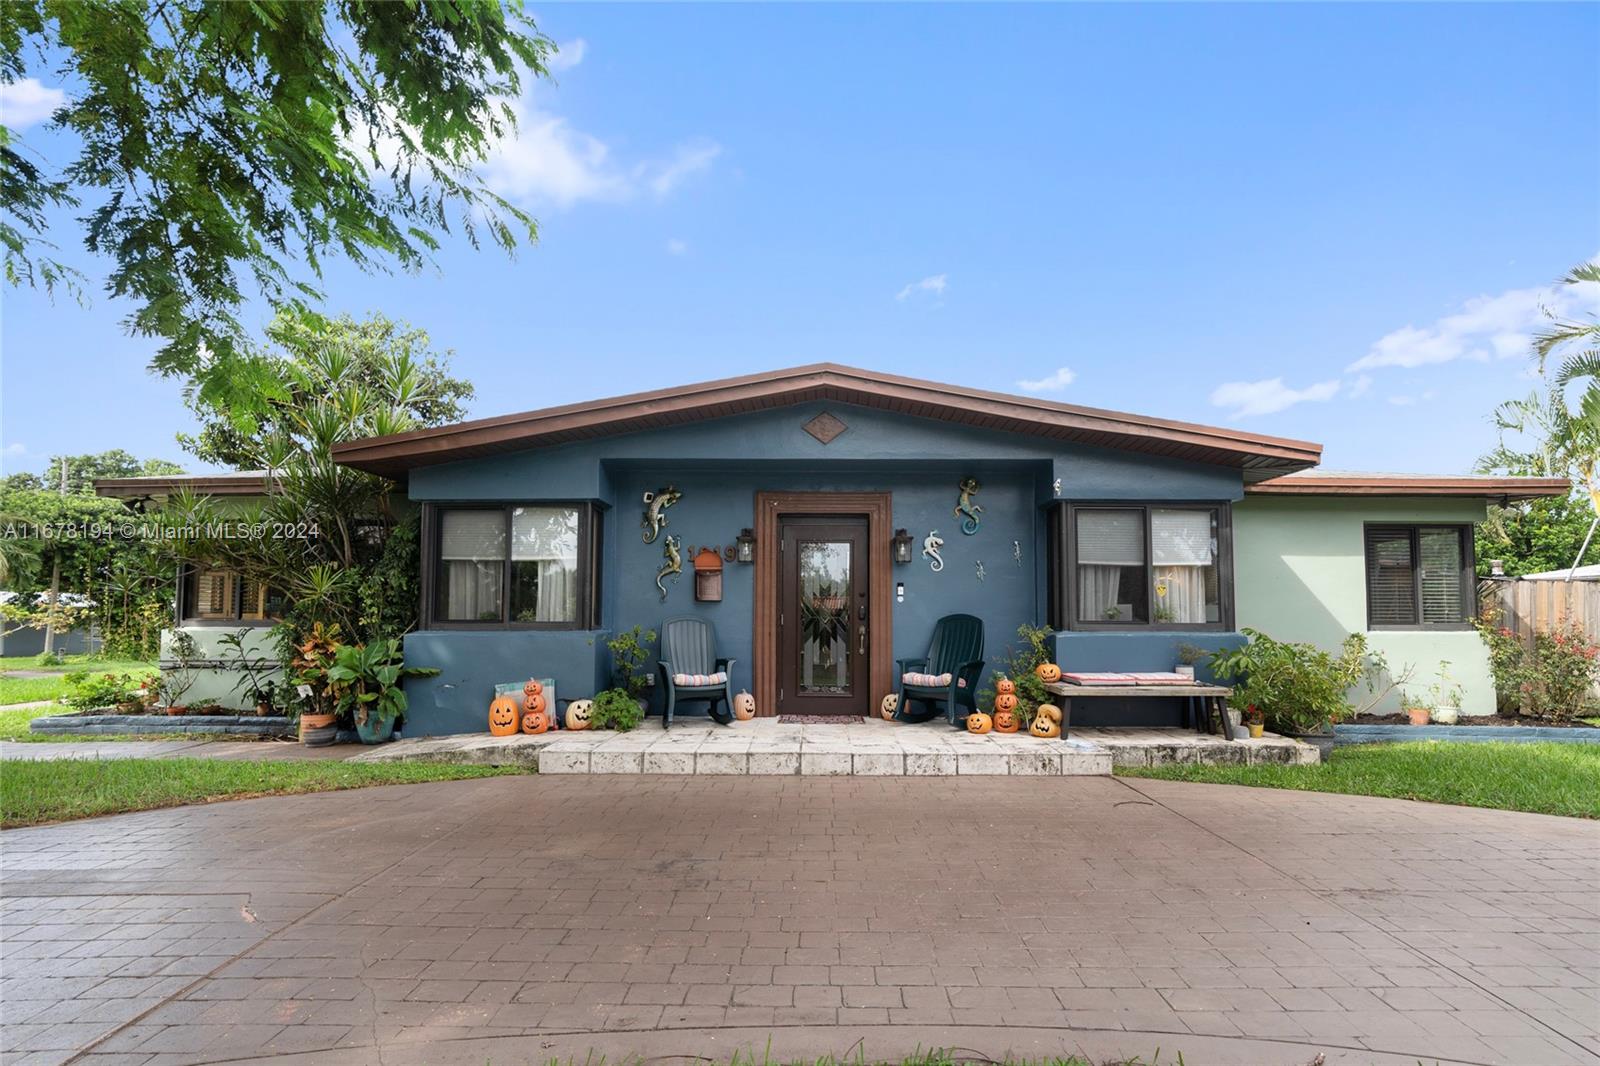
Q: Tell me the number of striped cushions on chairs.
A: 2